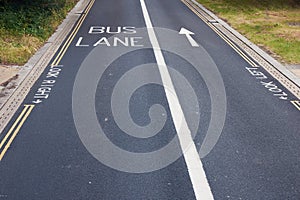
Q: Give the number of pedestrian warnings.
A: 2